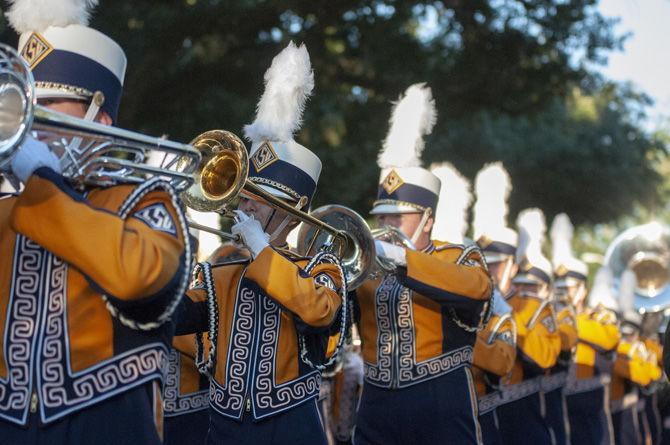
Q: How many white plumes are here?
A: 9